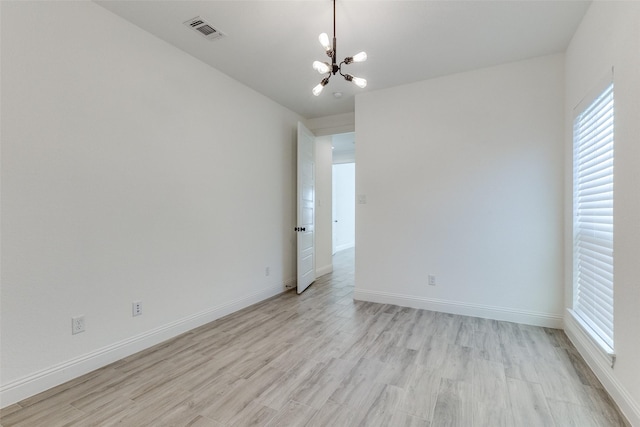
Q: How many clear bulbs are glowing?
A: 6